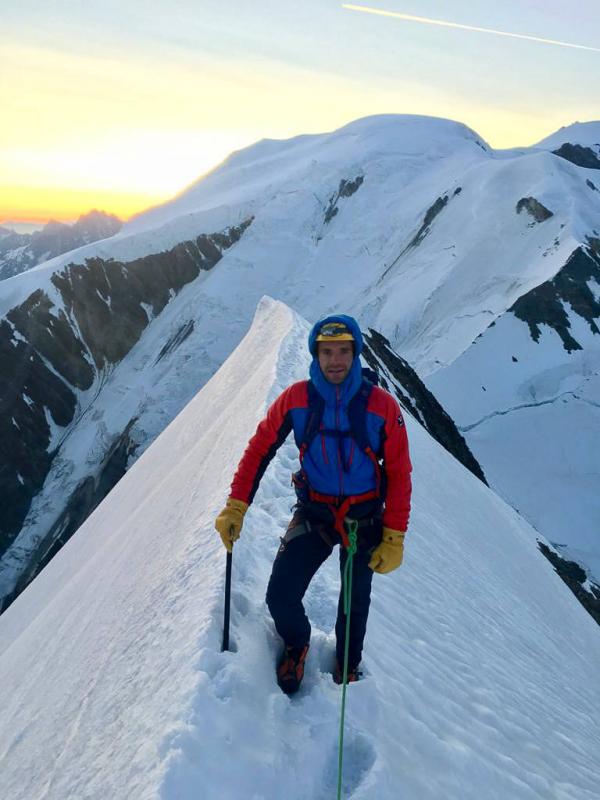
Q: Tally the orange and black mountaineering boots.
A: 2